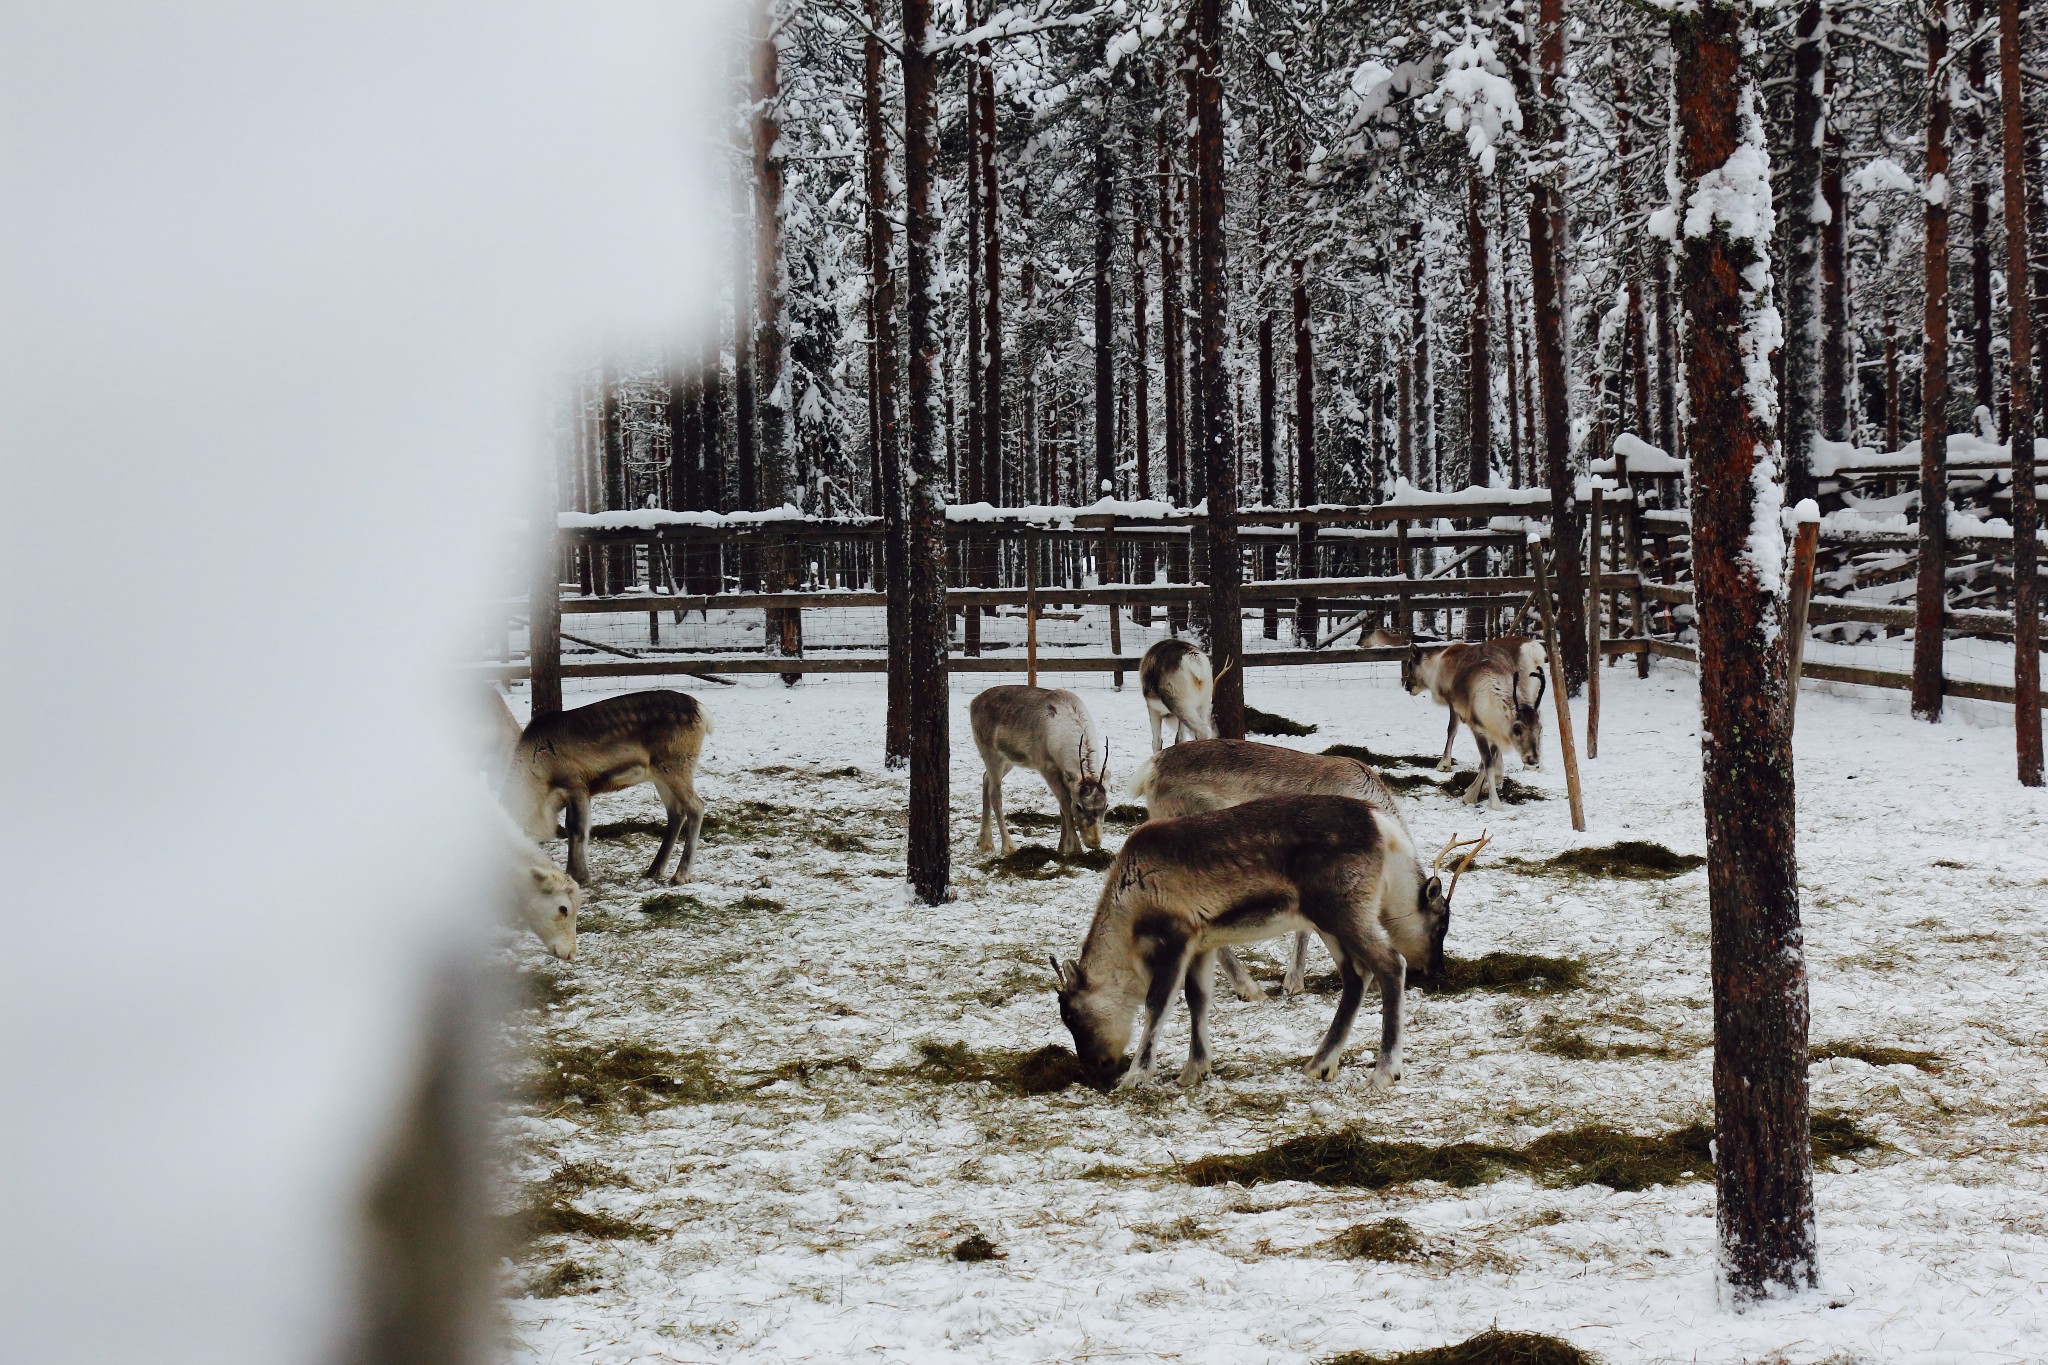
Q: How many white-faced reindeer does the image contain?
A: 1